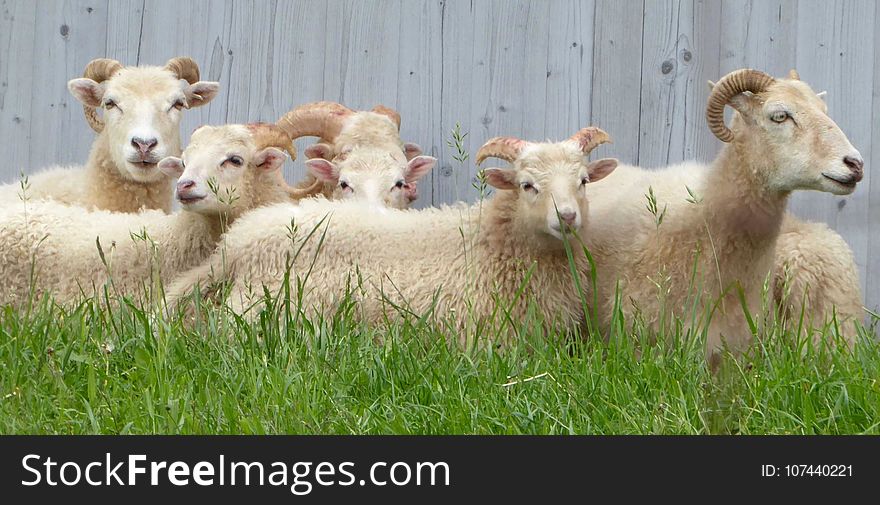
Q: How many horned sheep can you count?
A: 5